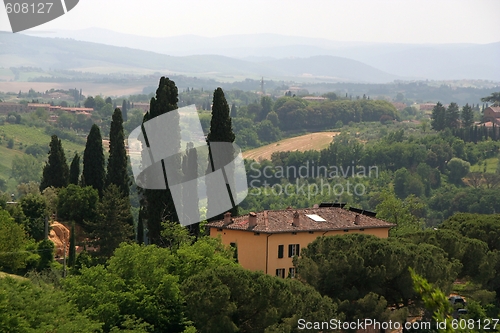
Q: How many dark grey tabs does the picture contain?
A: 2